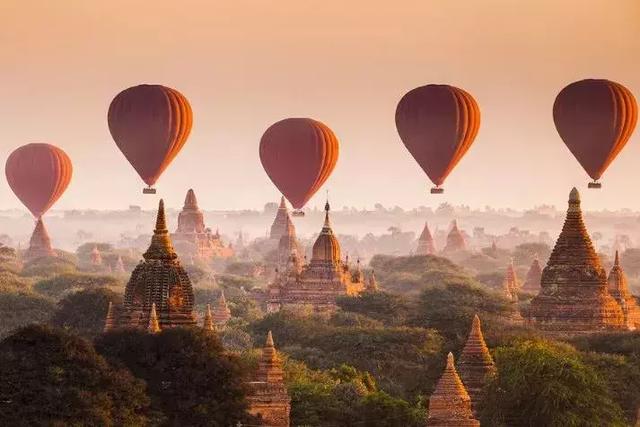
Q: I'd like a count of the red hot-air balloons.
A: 5